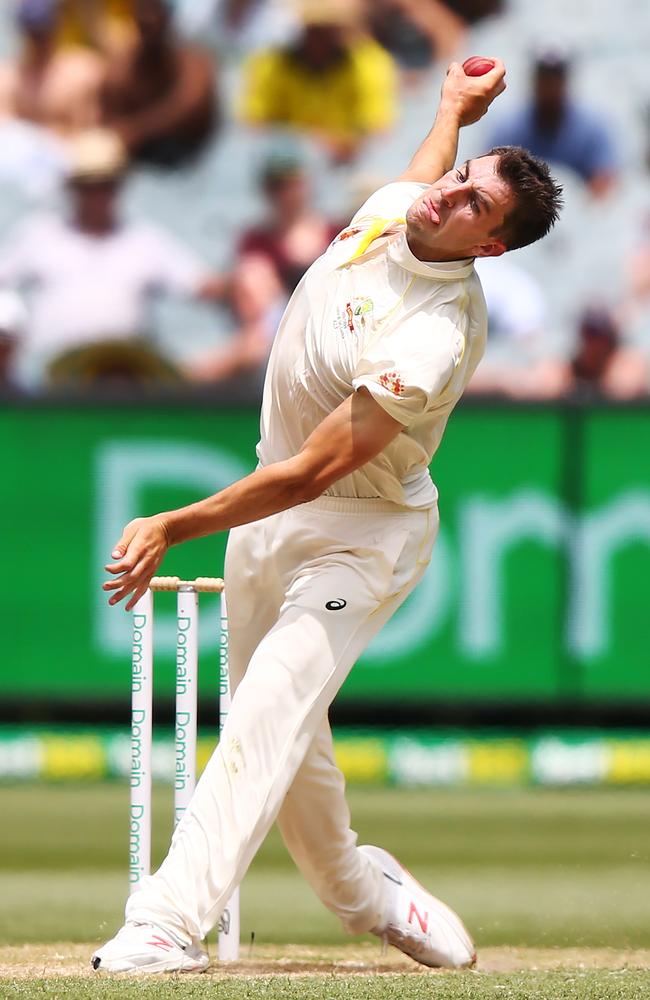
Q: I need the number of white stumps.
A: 3